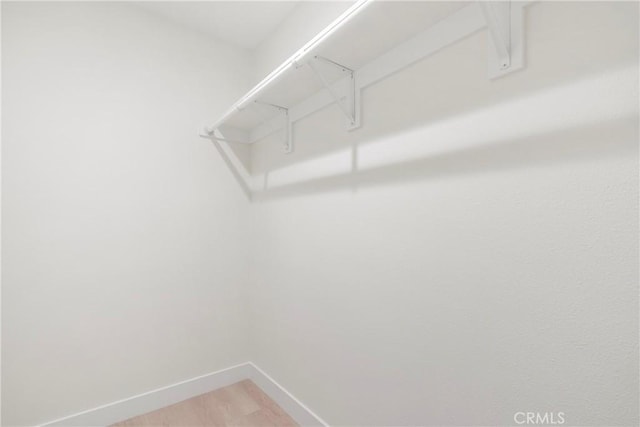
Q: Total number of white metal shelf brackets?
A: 3